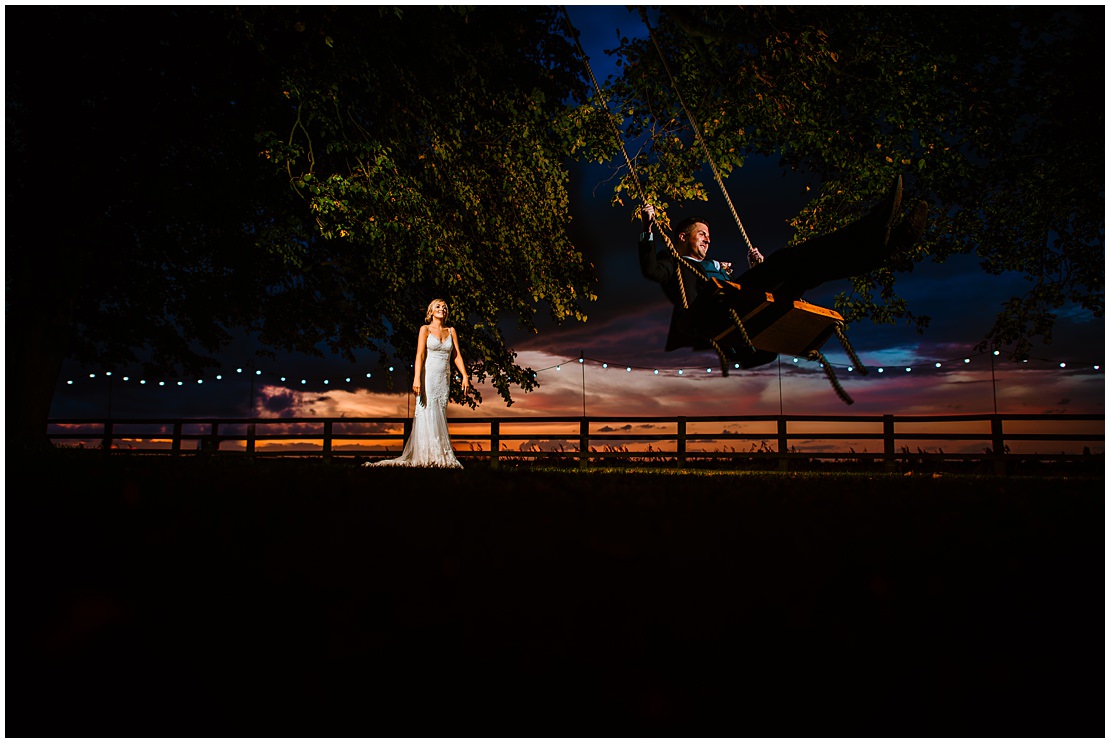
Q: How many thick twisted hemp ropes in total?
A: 2